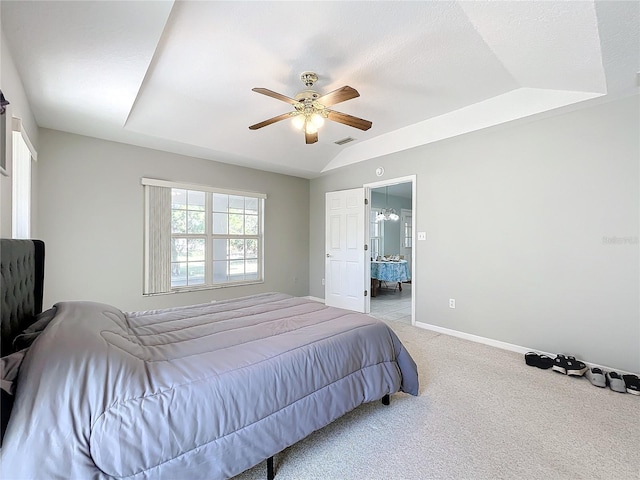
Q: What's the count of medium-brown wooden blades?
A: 5